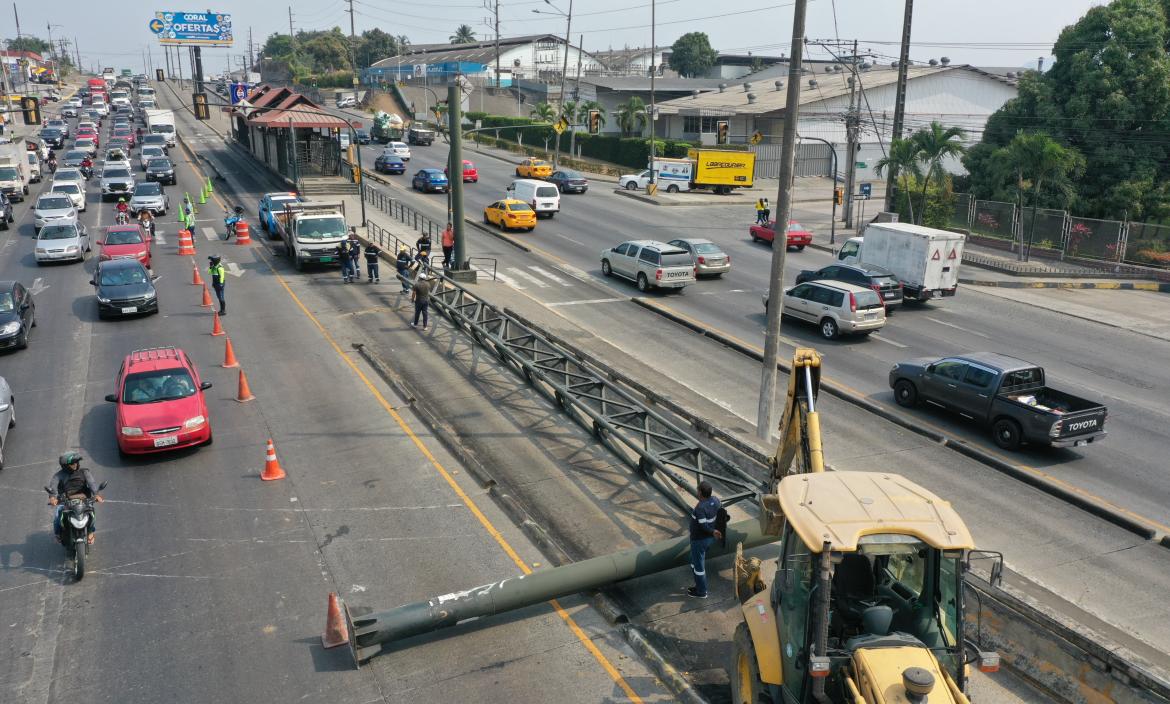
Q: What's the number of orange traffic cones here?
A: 7